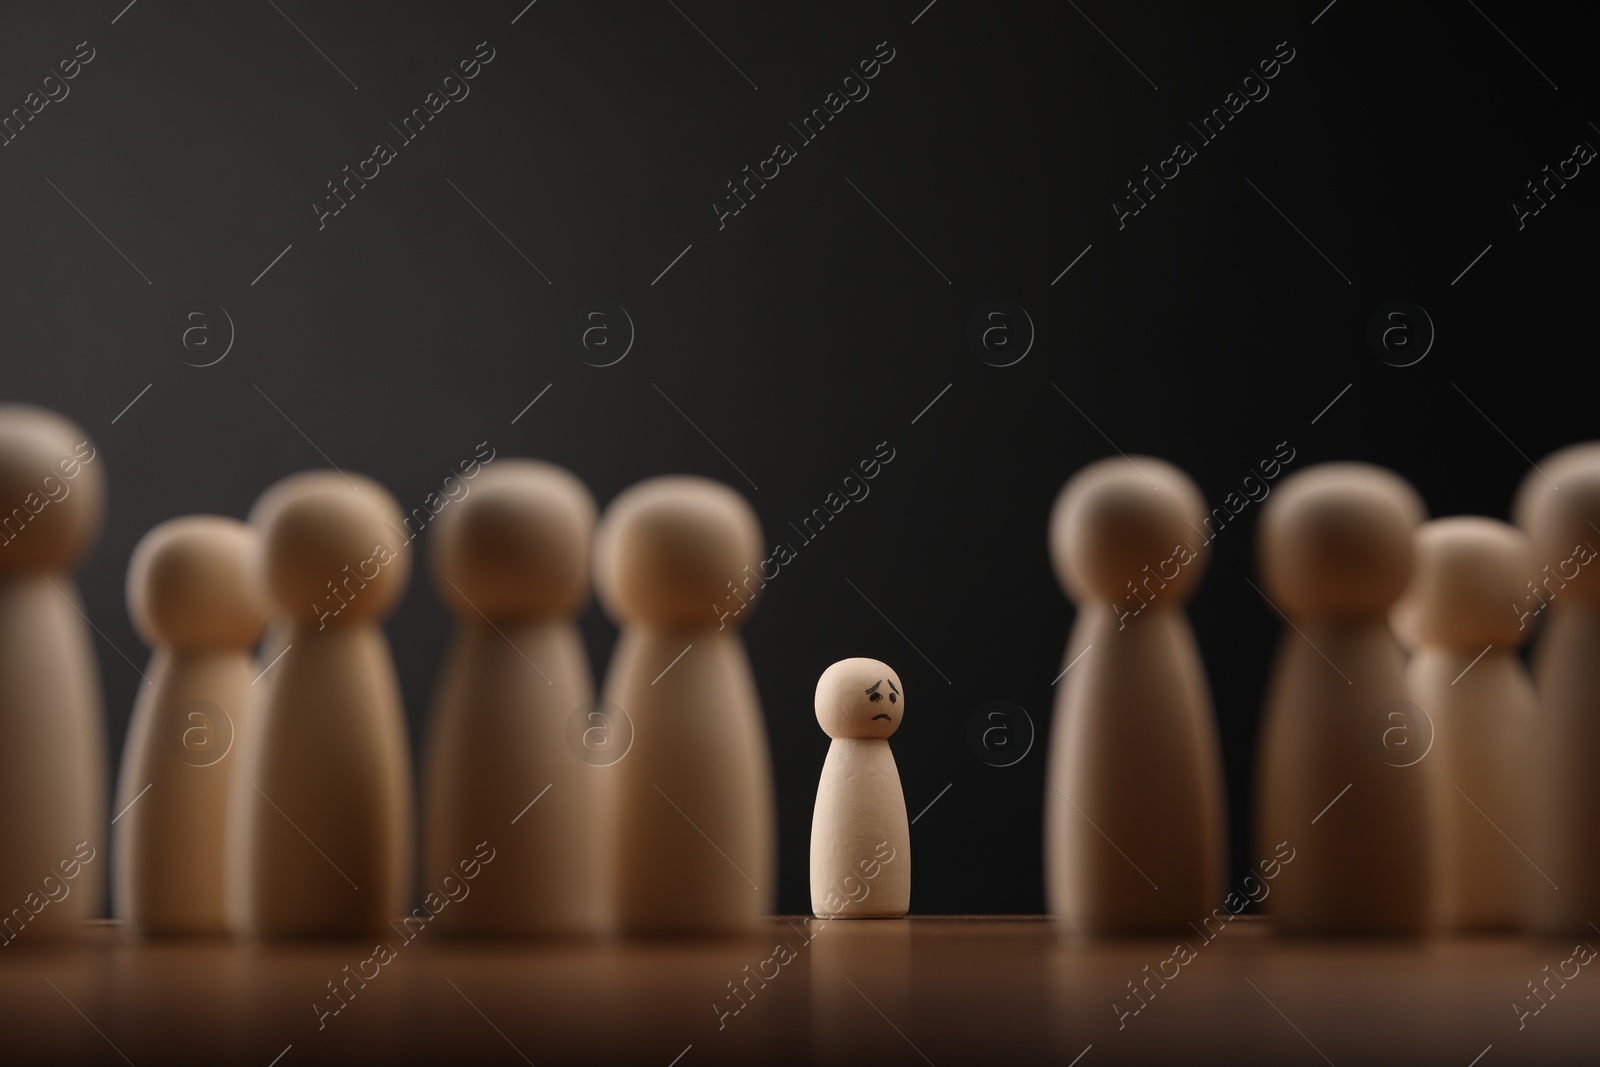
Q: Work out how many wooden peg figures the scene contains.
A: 10